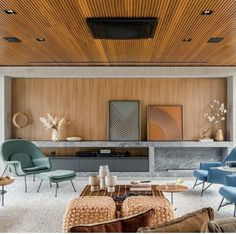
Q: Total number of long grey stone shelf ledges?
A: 1